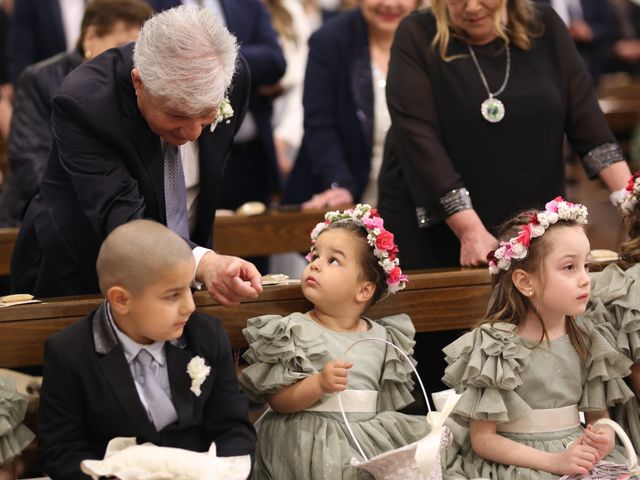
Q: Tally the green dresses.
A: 4